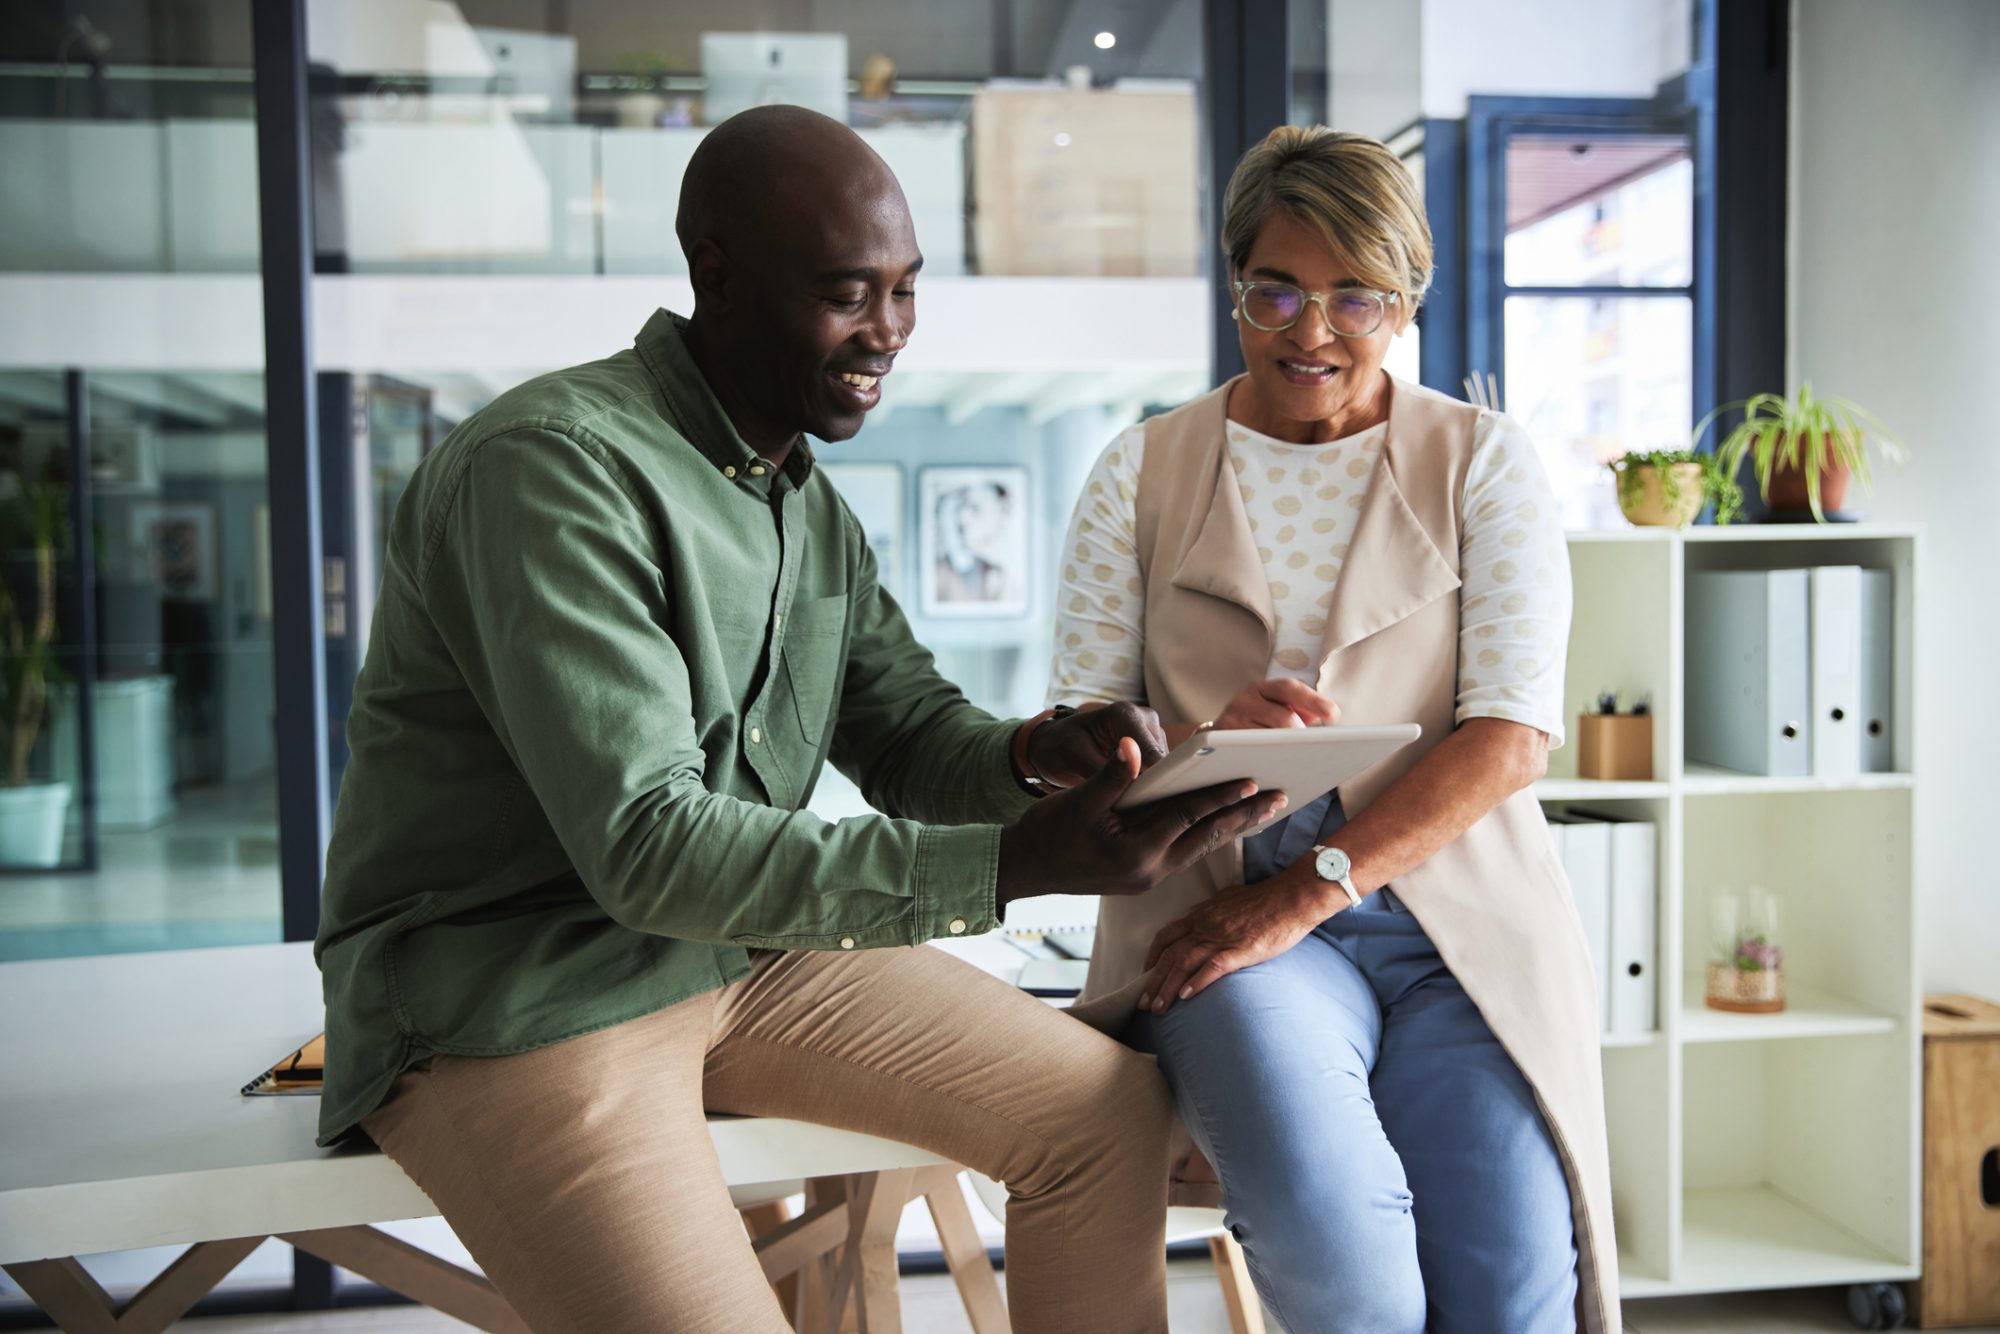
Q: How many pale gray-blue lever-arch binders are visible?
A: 2